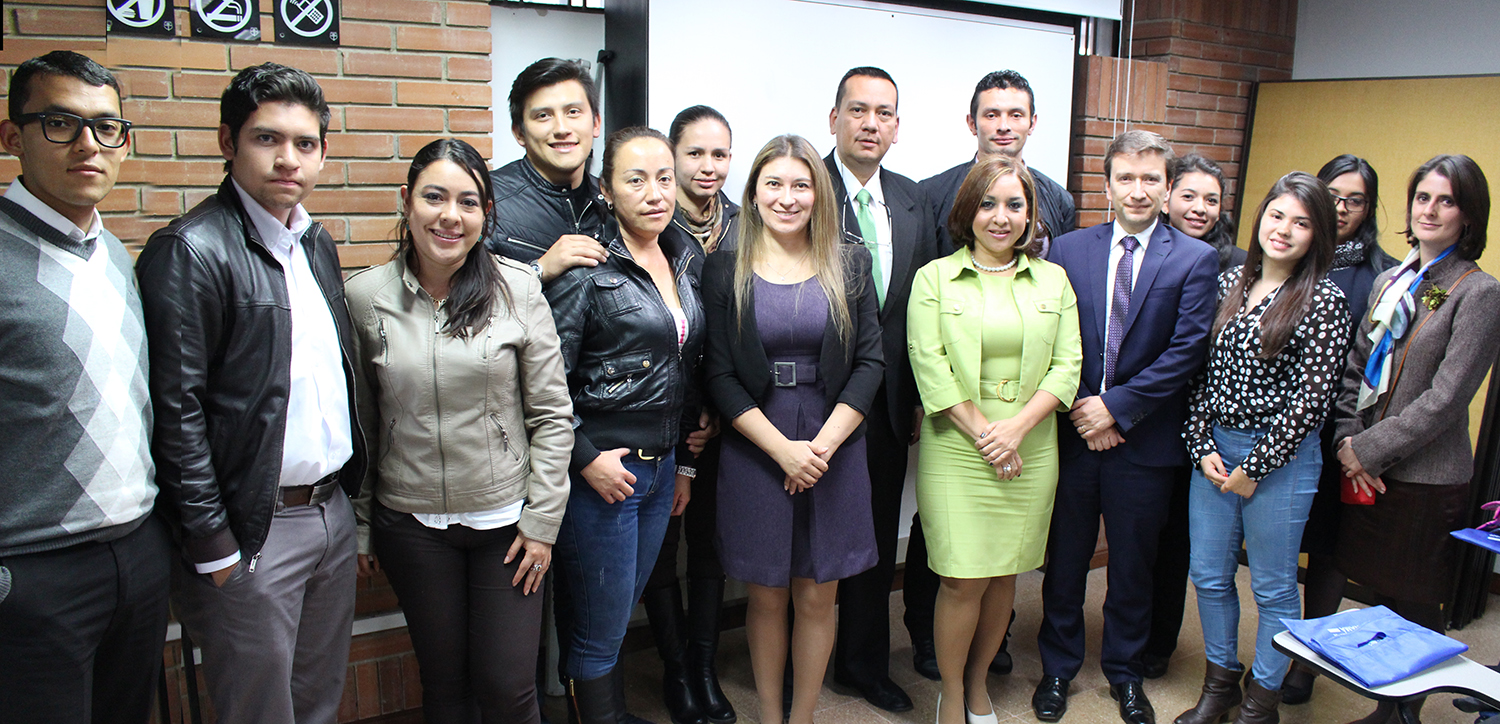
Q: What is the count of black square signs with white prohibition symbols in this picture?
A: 3